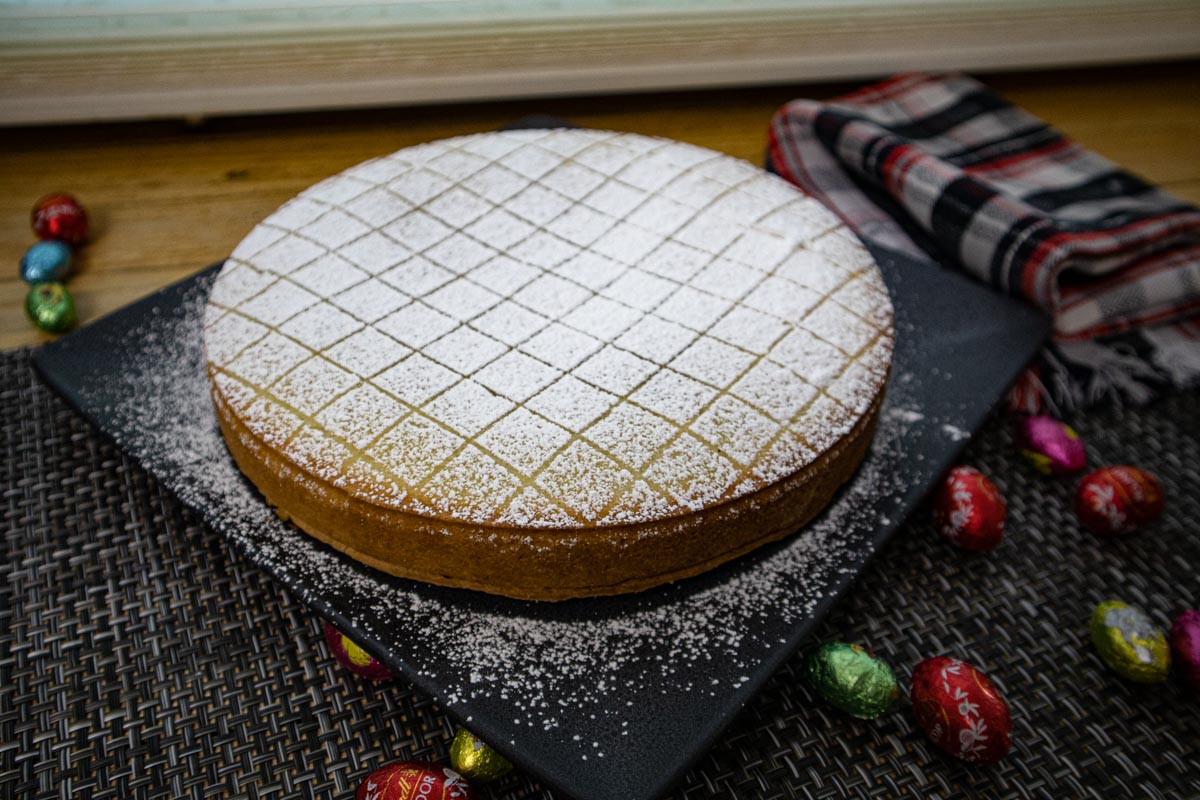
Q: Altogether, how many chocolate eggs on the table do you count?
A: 13